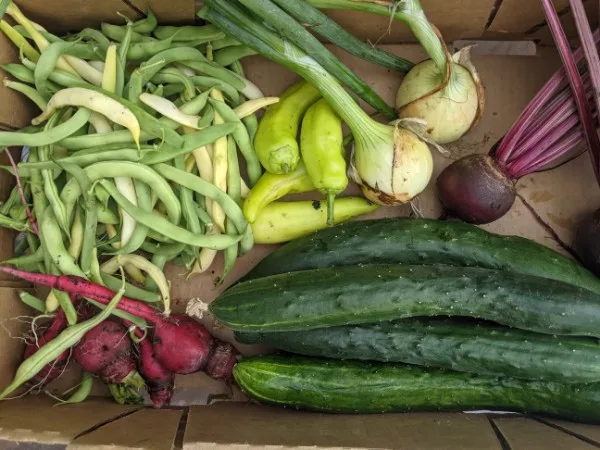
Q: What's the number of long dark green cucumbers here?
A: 4